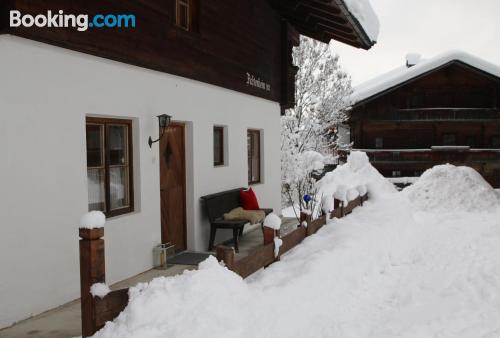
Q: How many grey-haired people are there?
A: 0